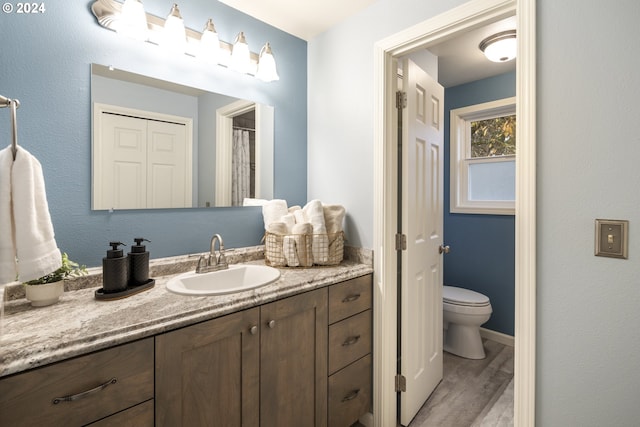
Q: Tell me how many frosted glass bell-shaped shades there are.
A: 5